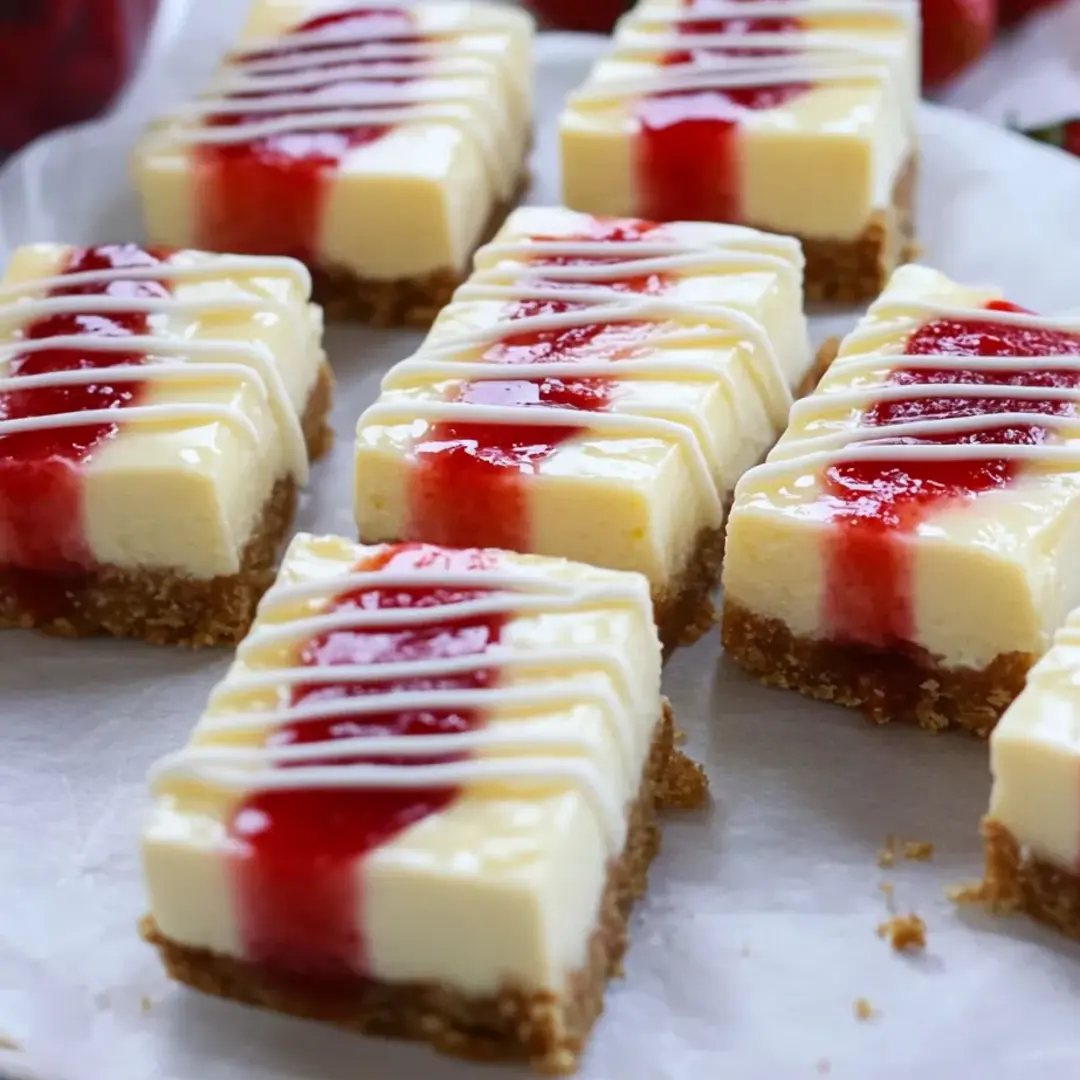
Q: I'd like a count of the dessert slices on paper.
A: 7